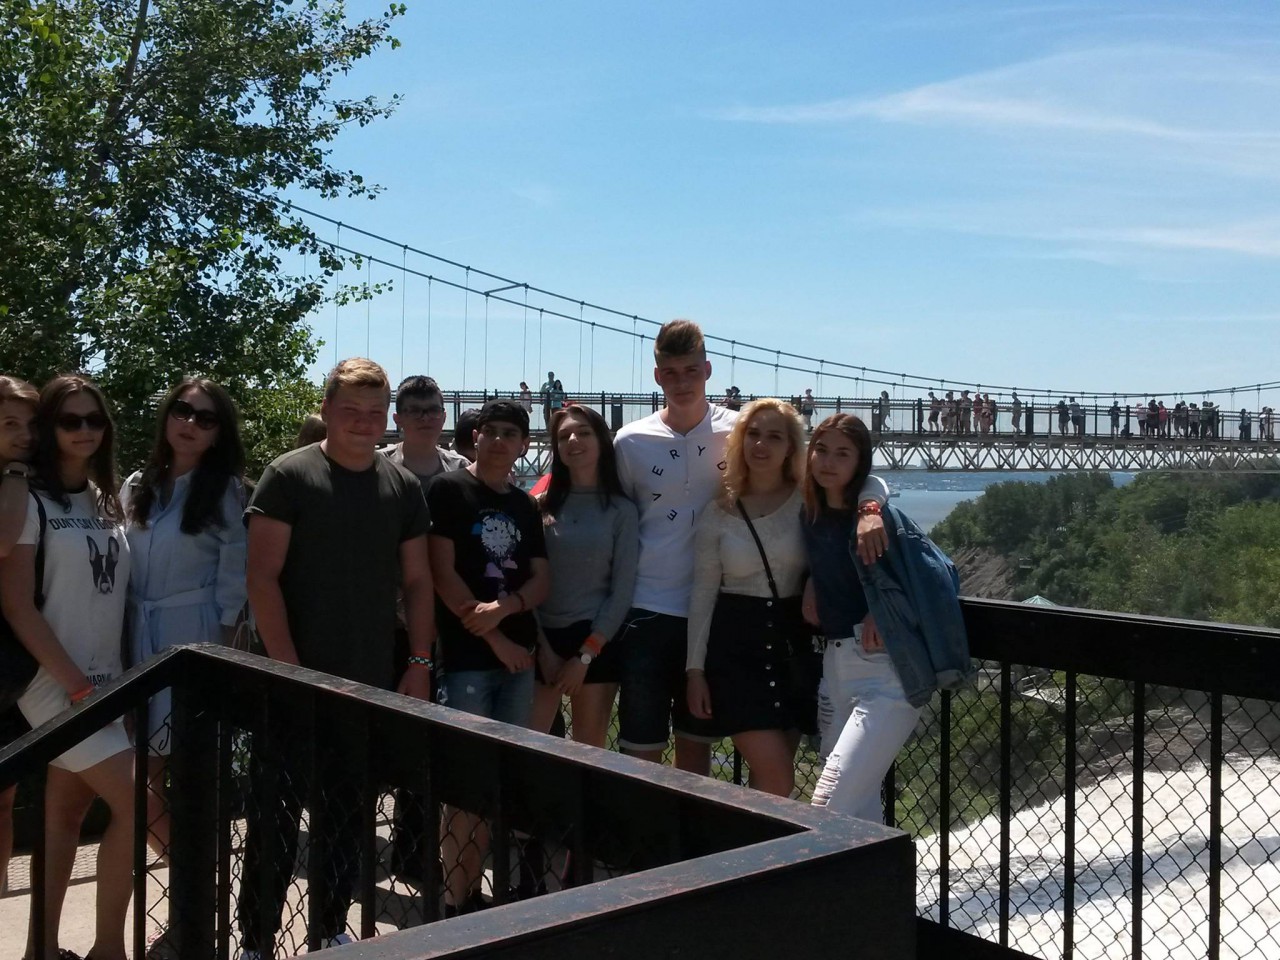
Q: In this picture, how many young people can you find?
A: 10